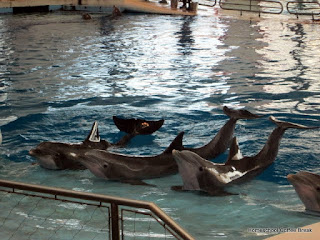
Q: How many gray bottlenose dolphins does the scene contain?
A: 4